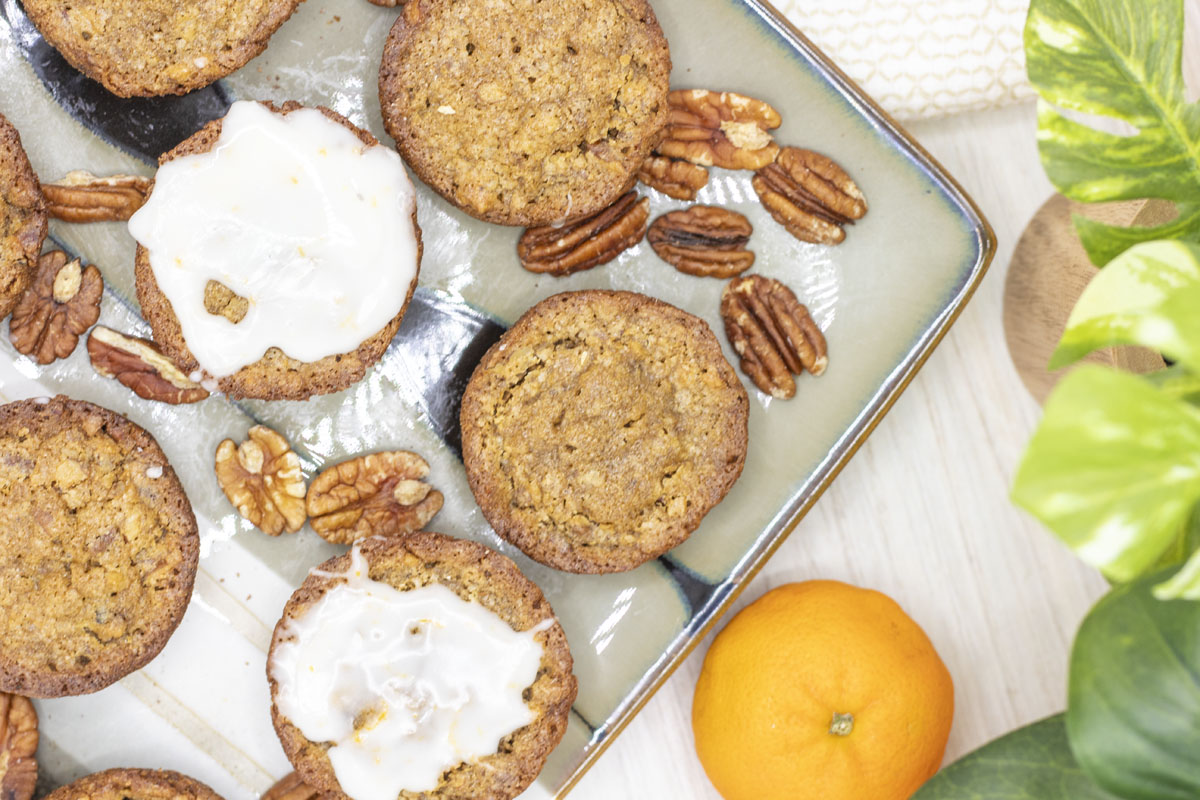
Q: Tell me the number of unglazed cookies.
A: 6